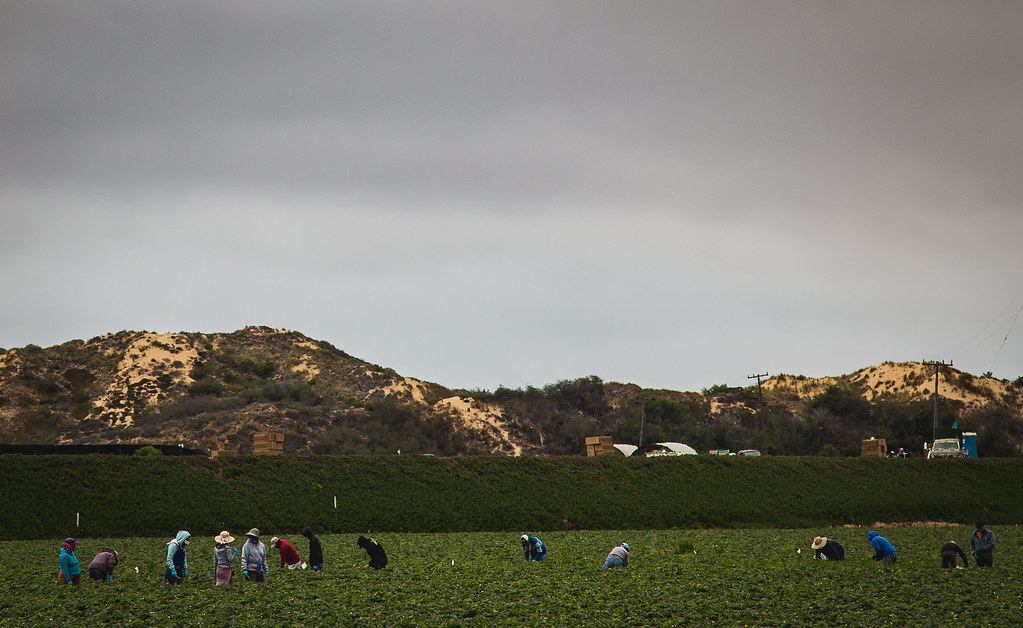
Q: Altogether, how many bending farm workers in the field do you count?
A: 8